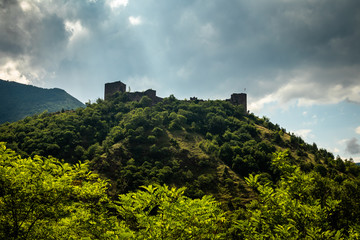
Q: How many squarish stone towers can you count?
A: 2